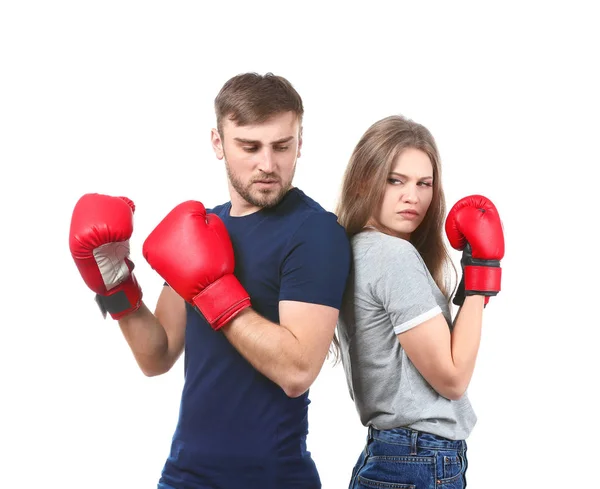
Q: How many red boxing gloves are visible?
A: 3